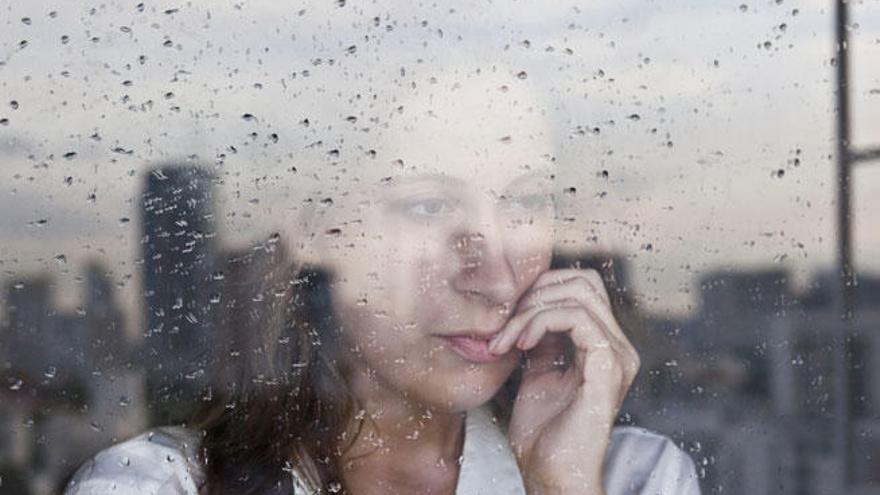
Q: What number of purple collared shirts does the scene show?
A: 0